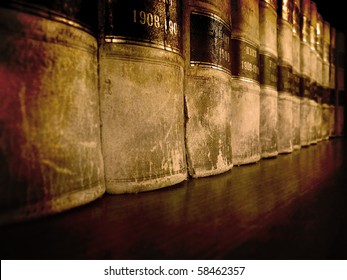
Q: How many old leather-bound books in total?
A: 13